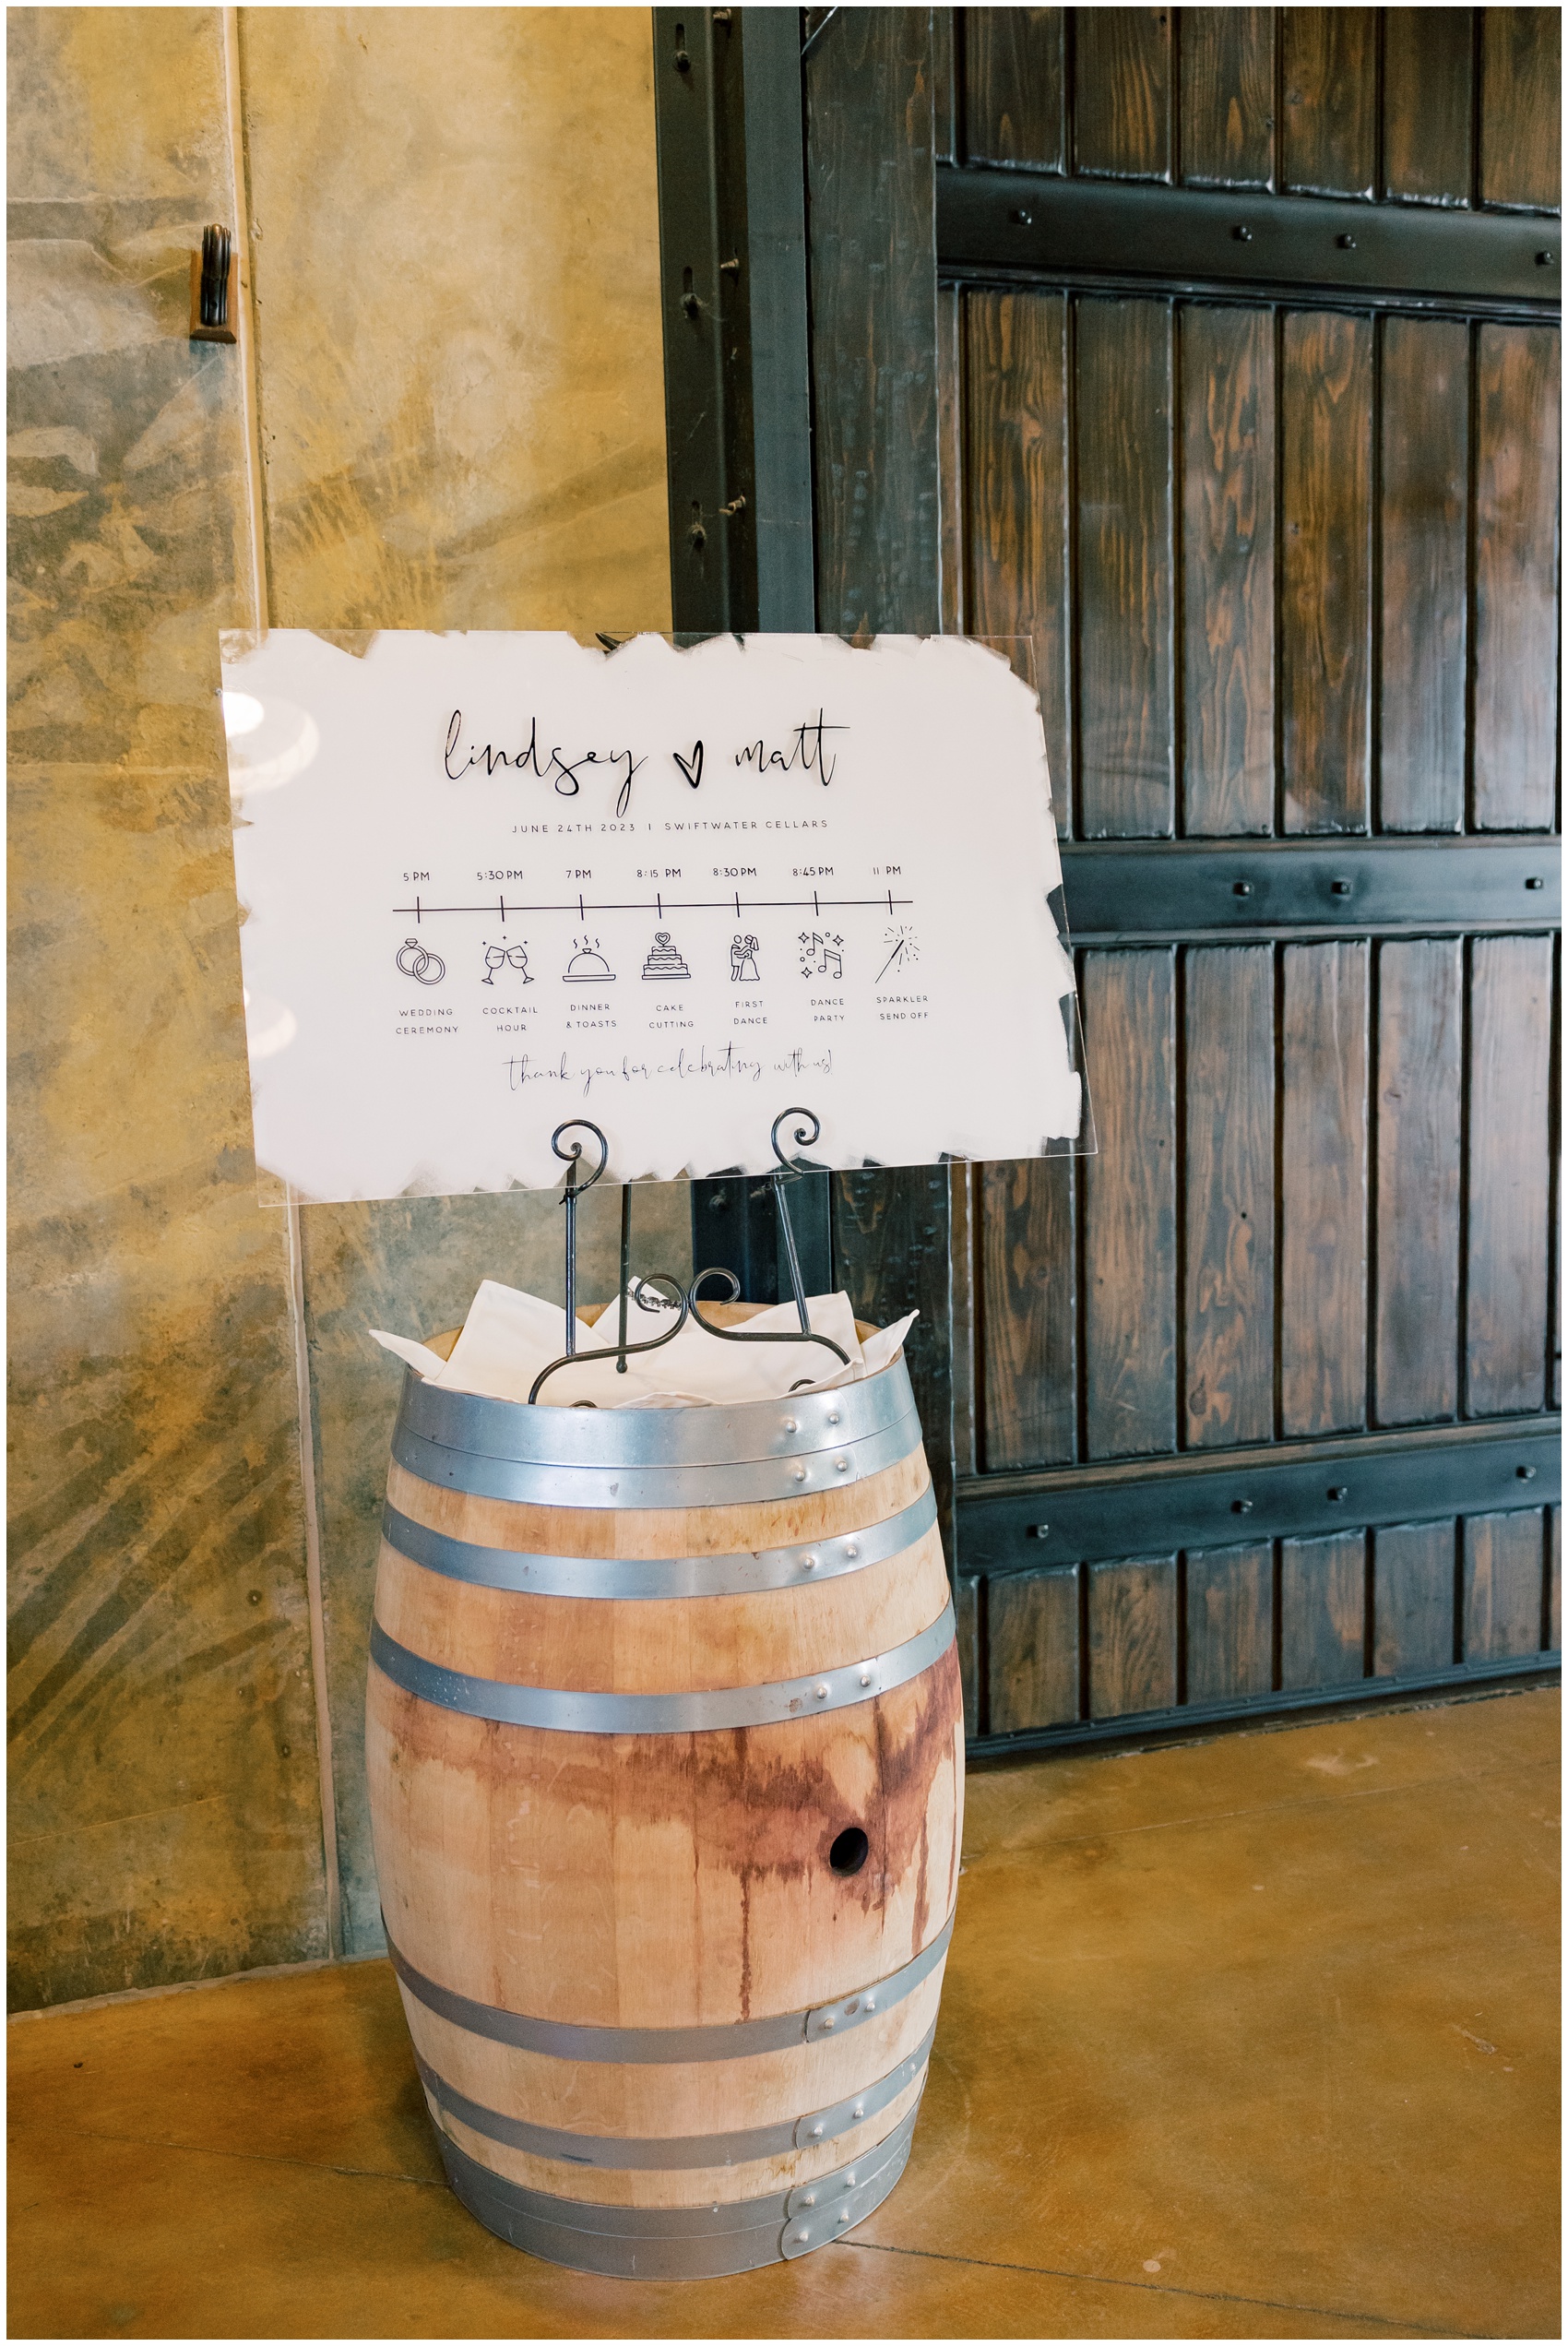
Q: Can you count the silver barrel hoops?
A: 8